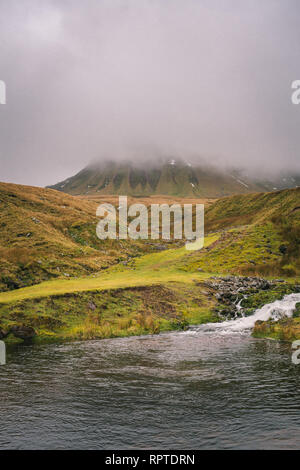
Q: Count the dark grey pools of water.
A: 1